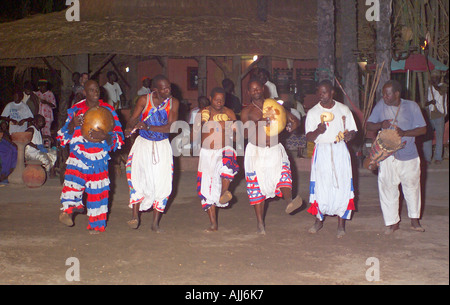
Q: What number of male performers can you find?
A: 6